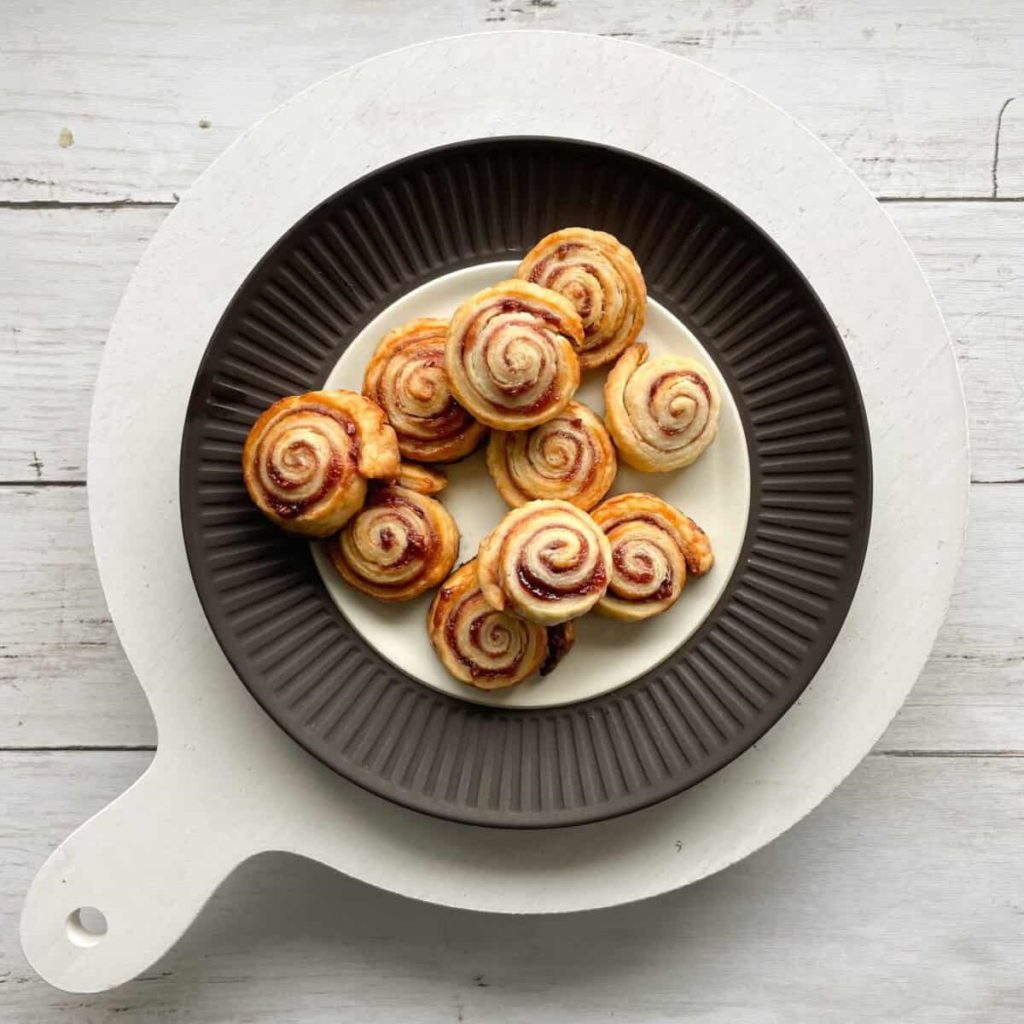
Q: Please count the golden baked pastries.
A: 10